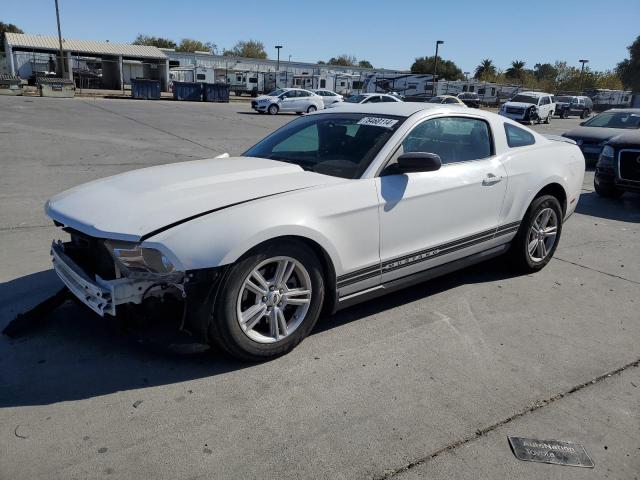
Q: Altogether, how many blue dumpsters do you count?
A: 3